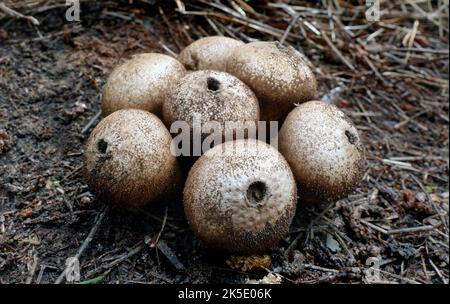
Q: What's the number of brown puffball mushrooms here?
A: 7